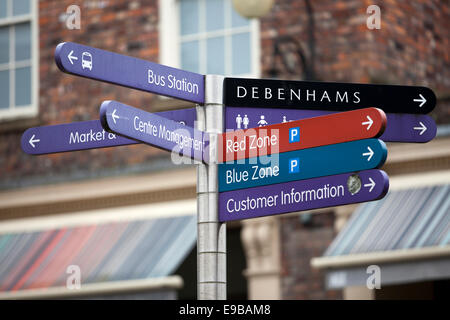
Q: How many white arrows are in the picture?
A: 8